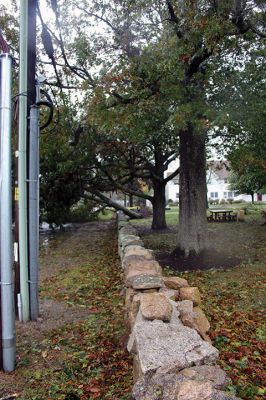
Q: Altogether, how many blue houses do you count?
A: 0